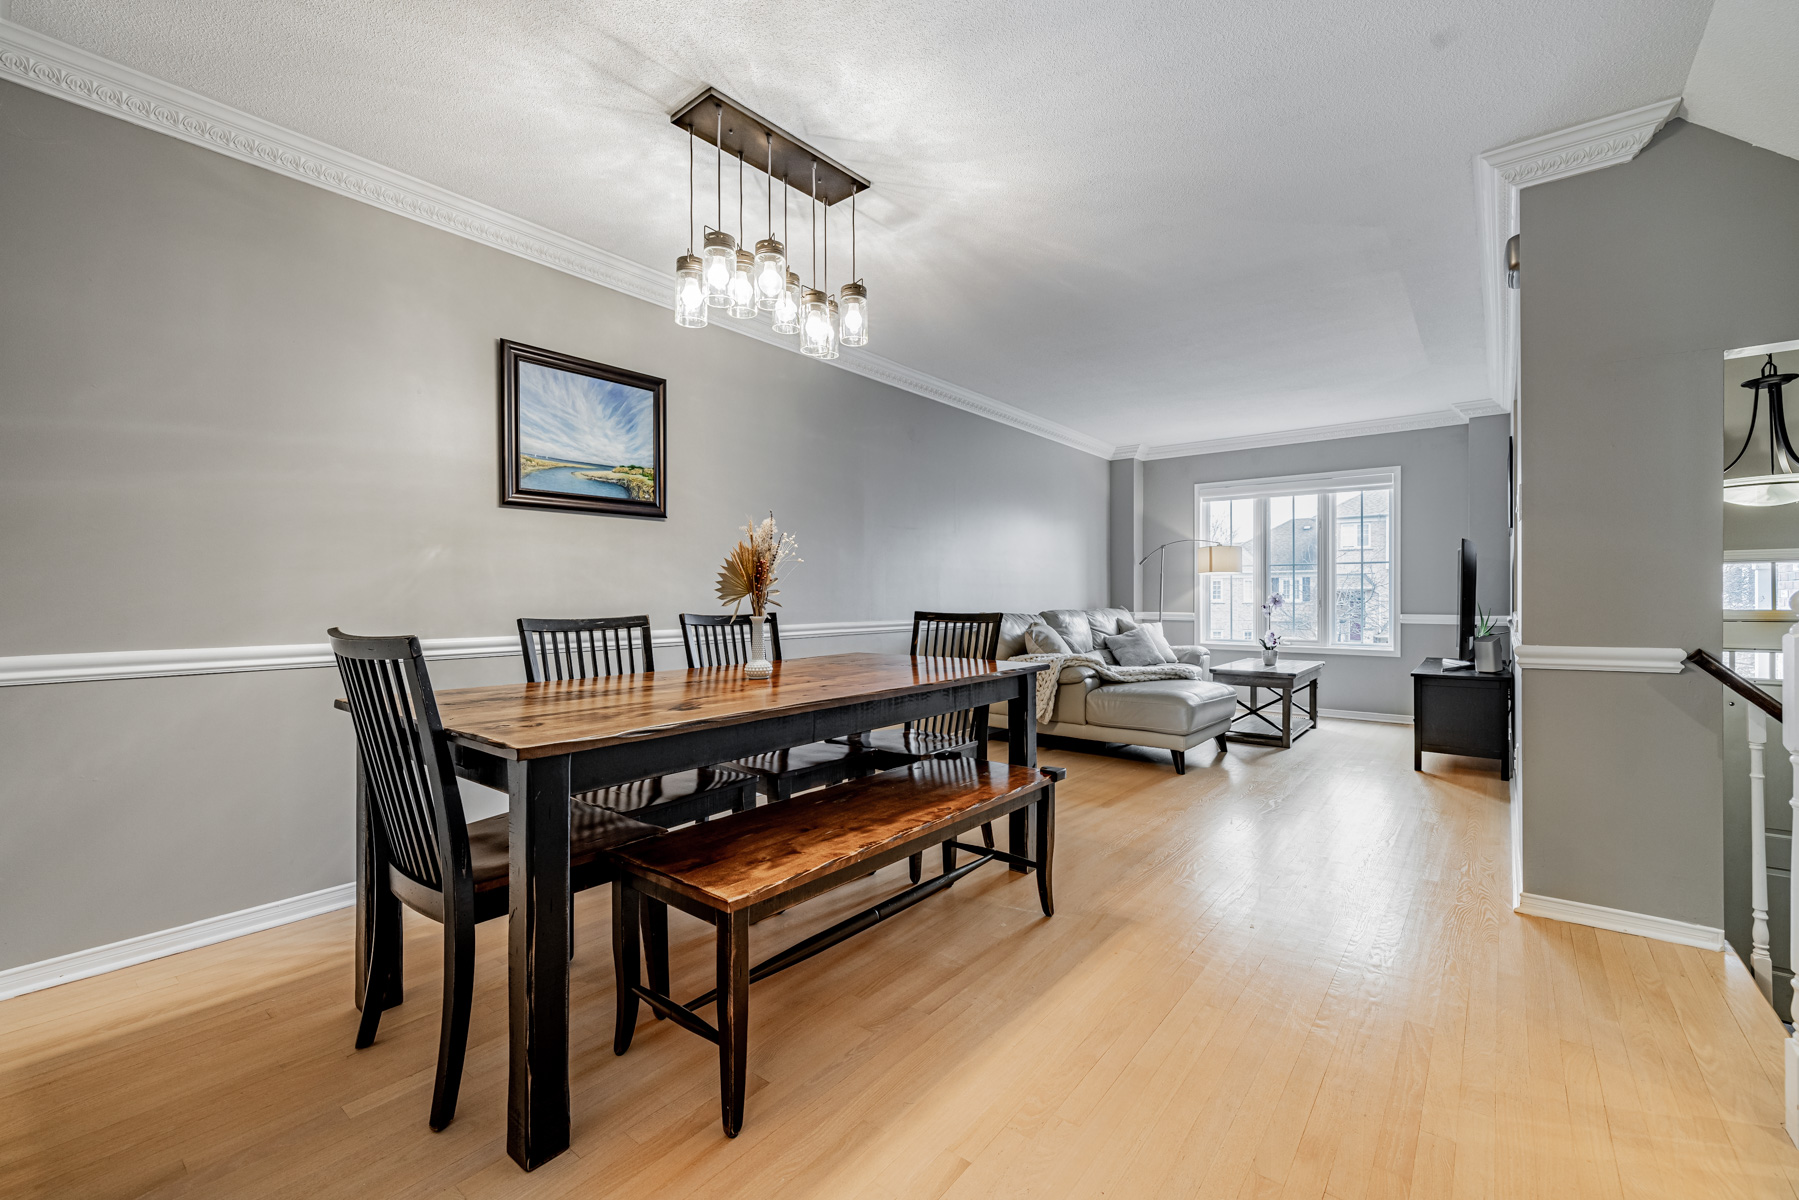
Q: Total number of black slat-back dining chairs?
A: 4